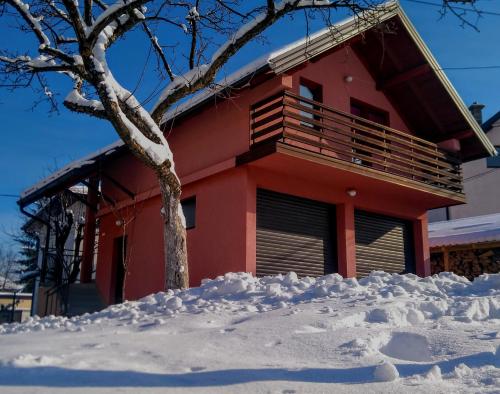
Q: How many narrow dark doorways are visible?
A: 1